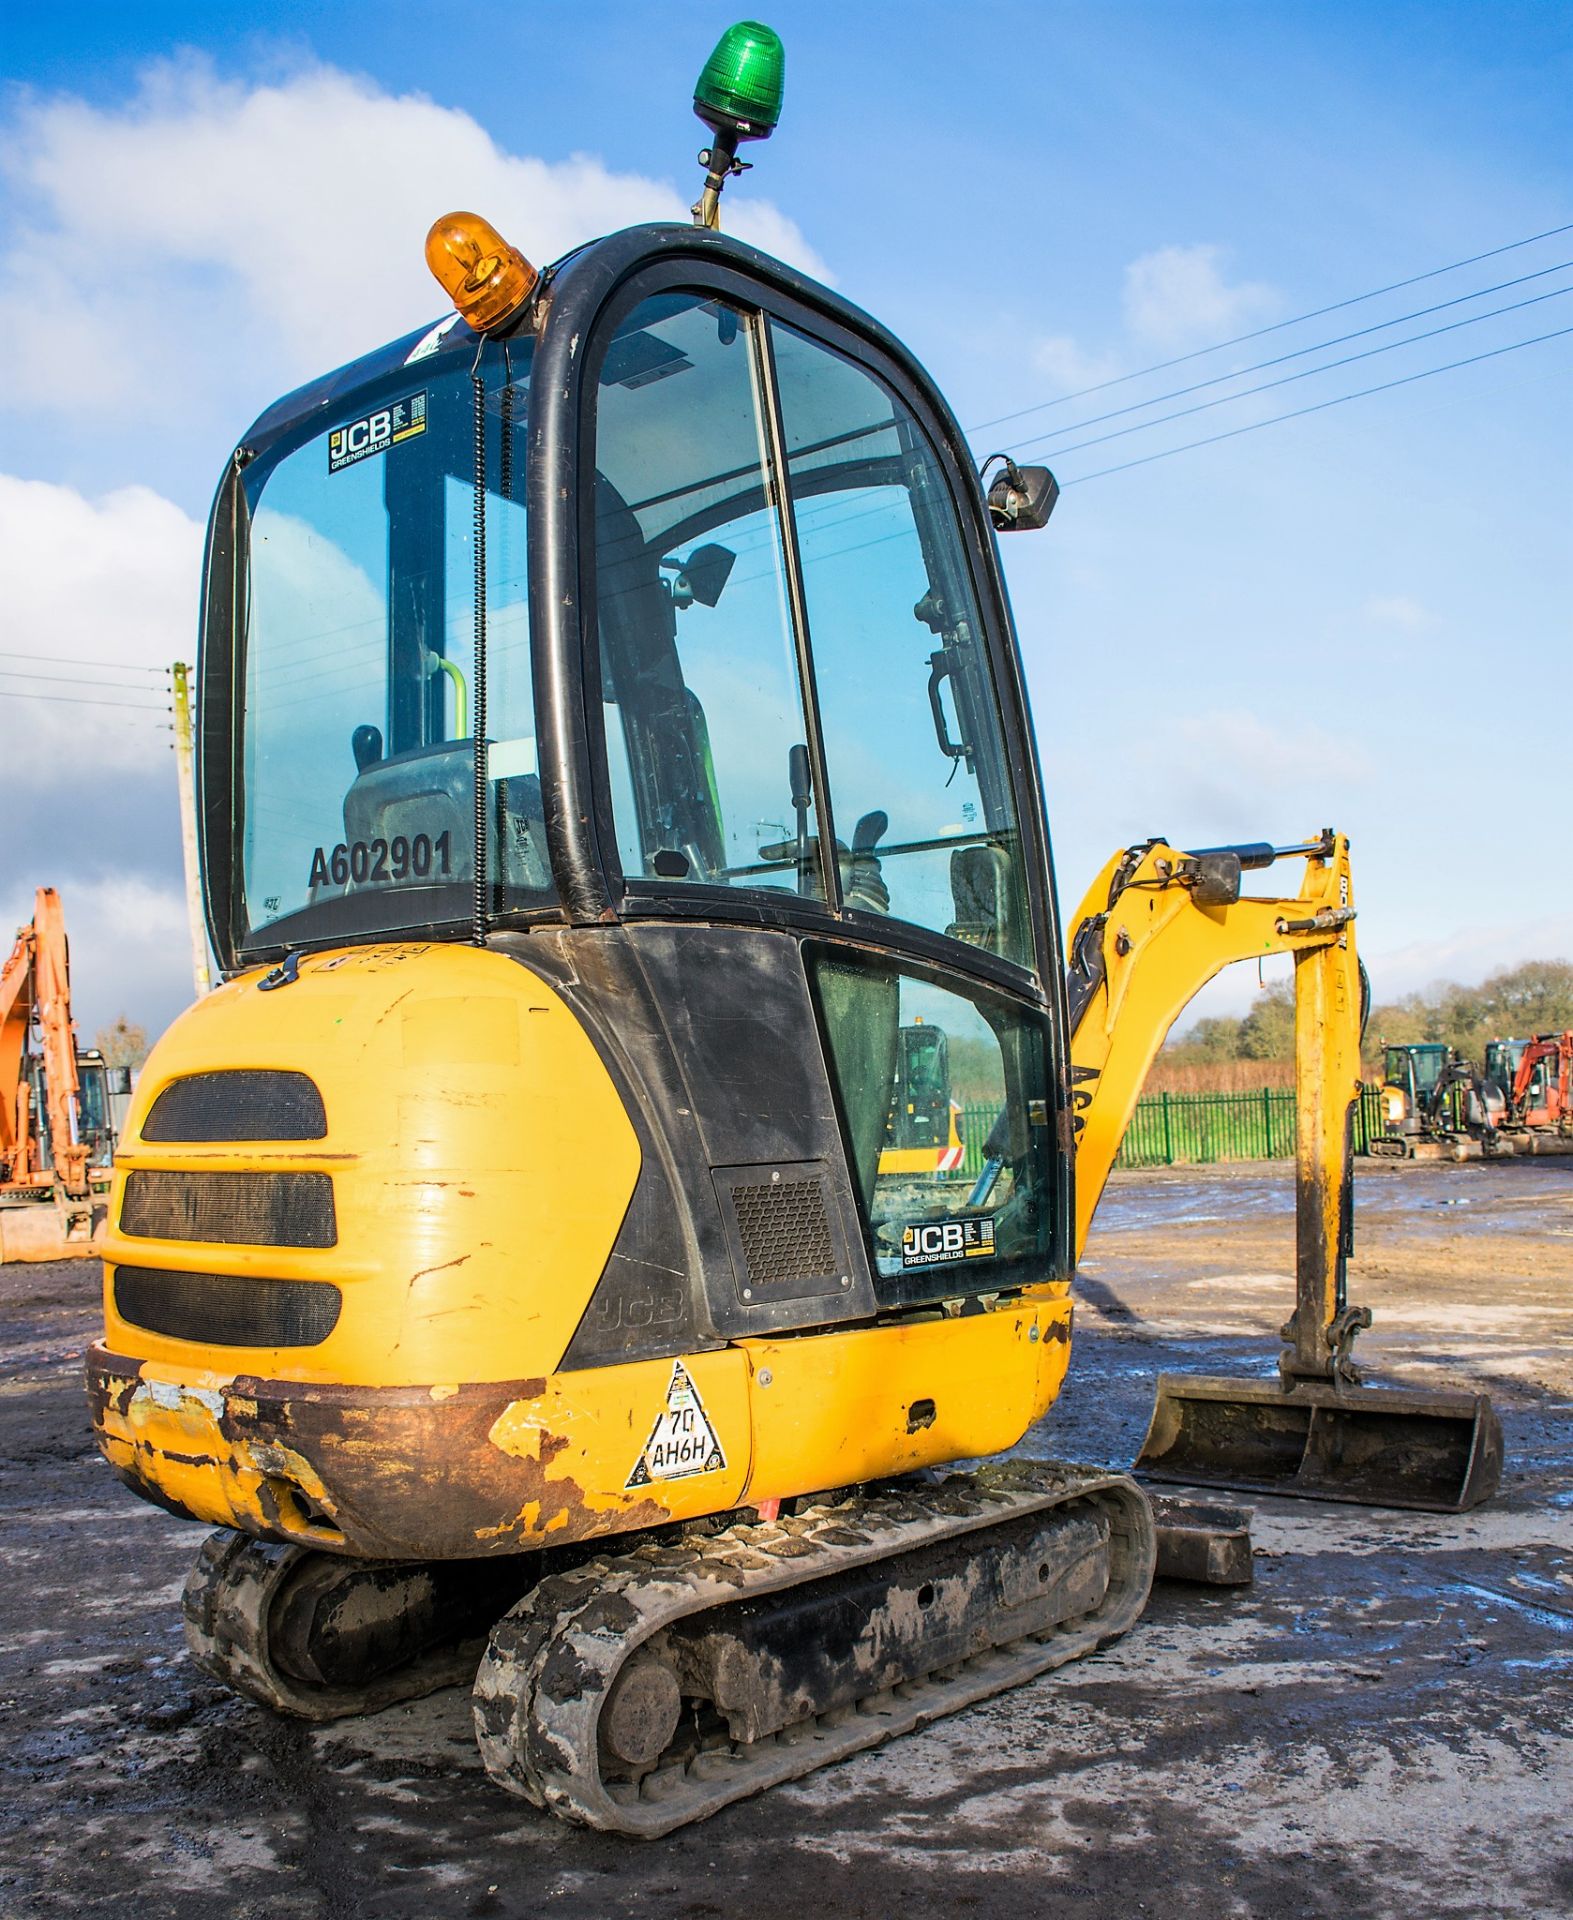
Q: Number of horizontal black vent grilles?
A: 3